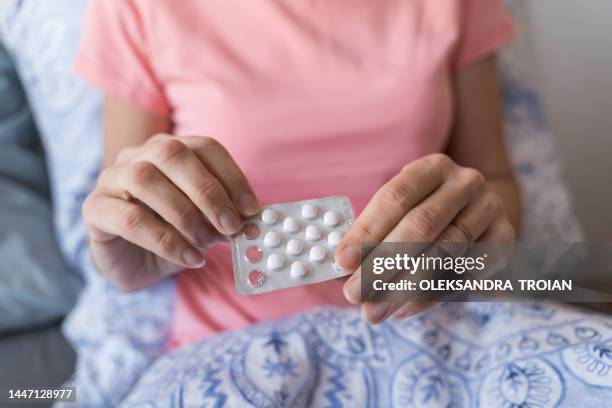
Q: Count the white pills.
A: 11